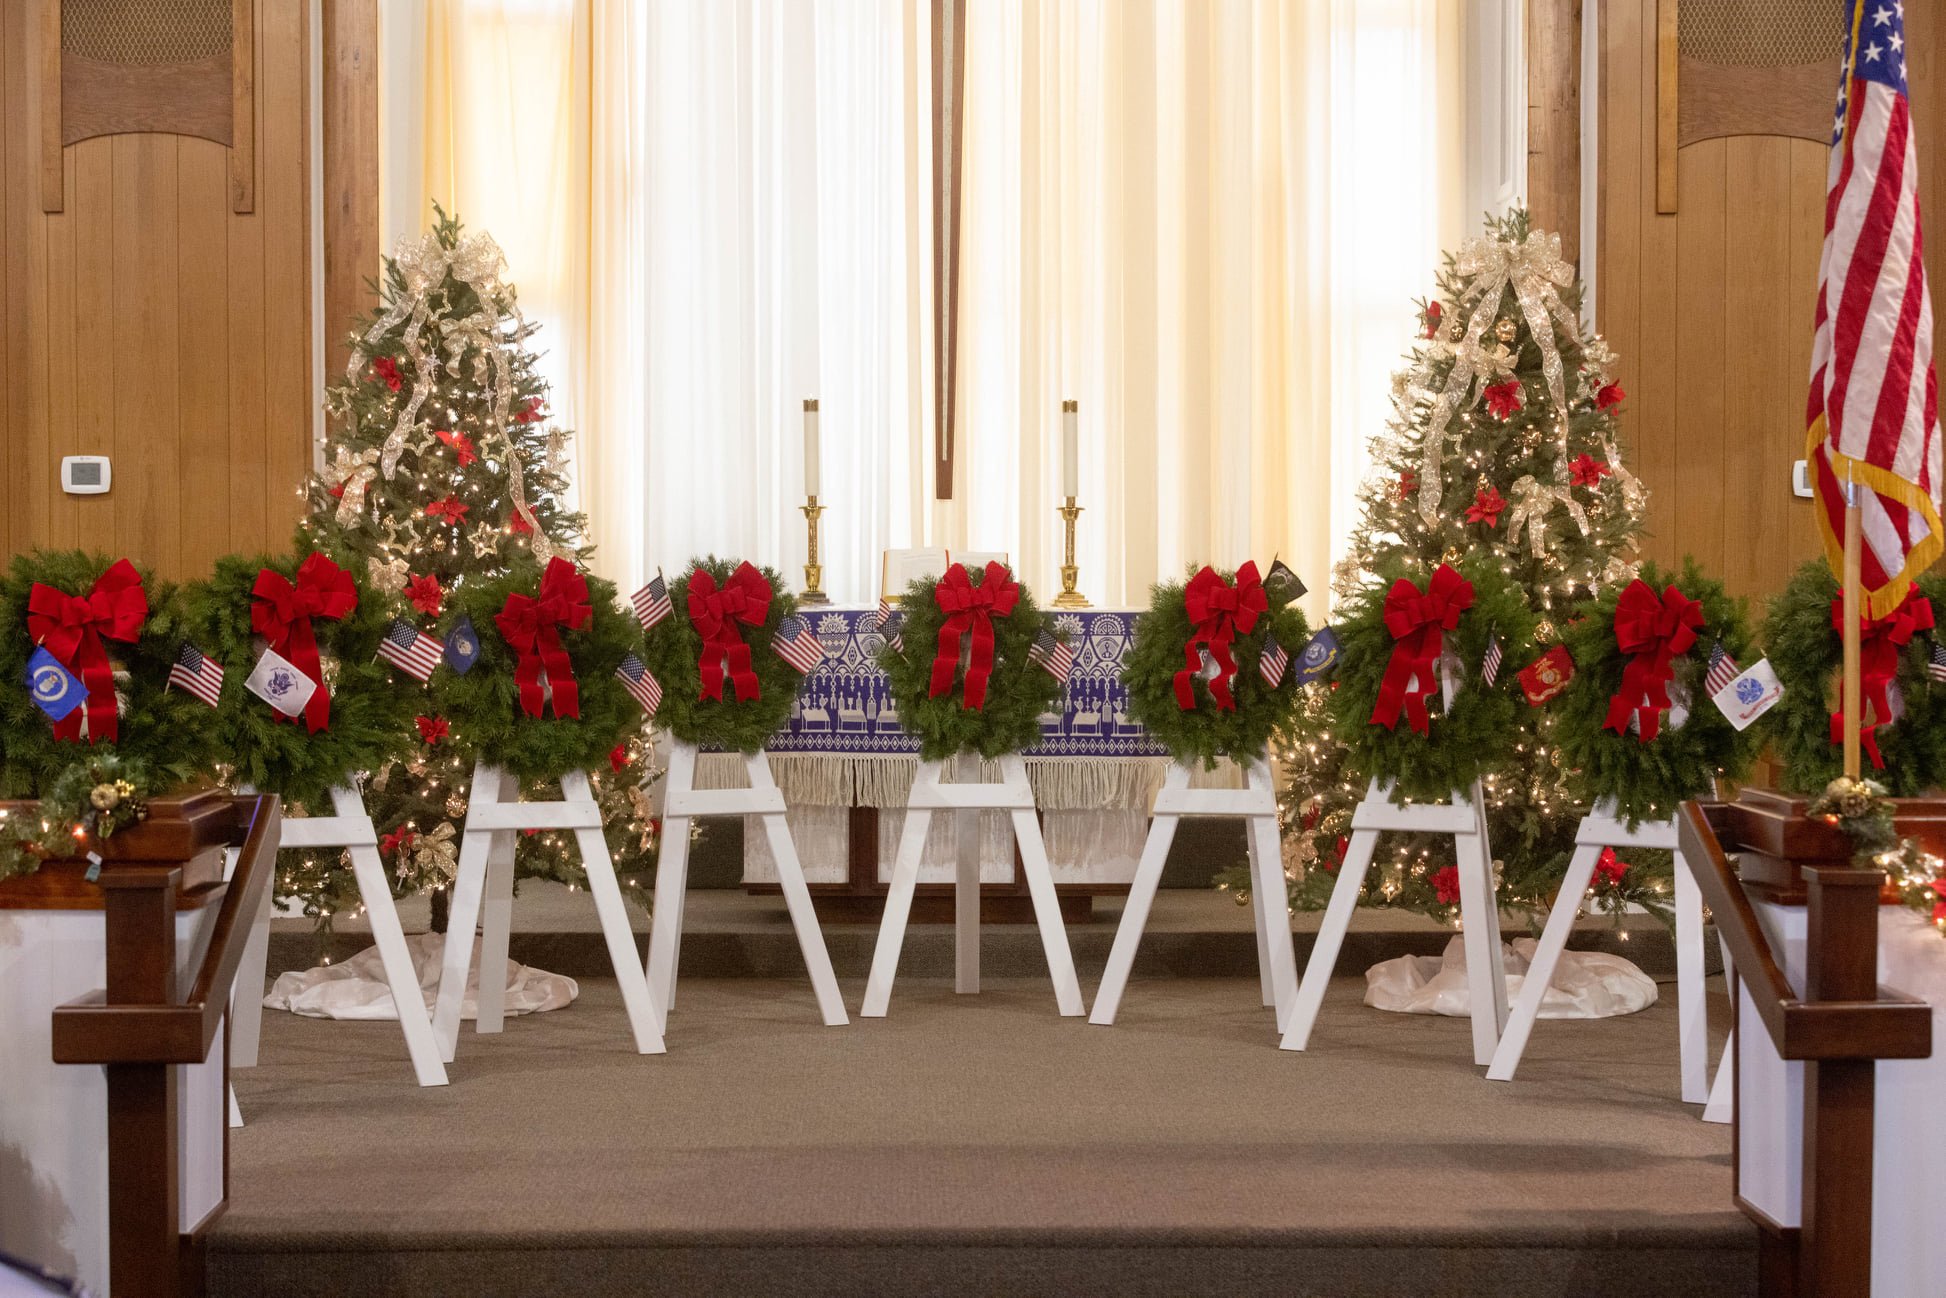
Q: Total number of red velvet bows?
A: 9